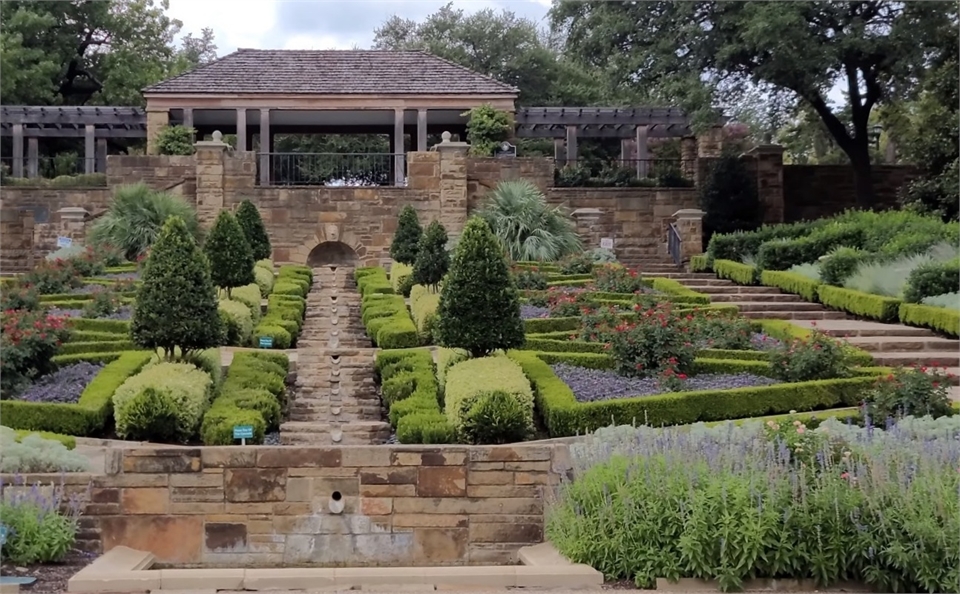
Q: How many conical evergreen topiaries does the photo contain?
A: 6